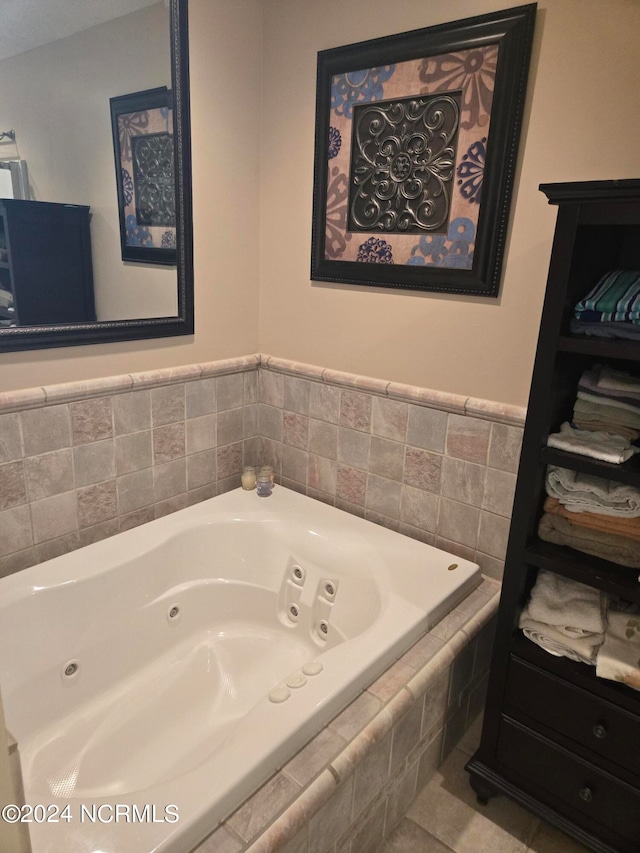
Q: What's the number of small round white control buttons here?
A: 3